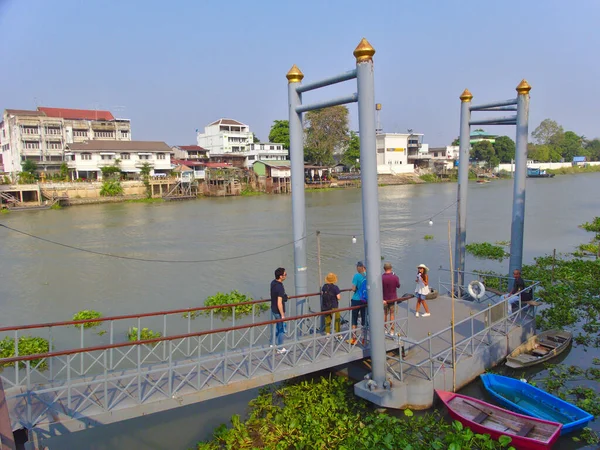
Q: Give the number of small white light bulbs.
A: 2